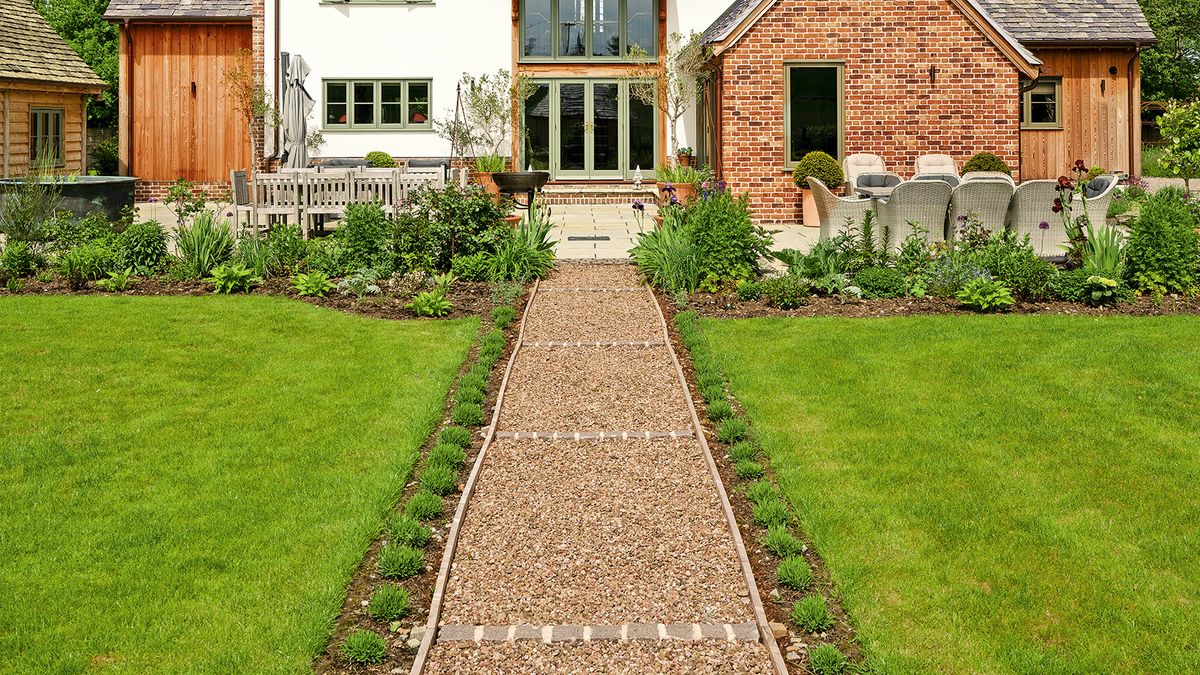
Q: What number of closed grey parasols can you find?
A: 1